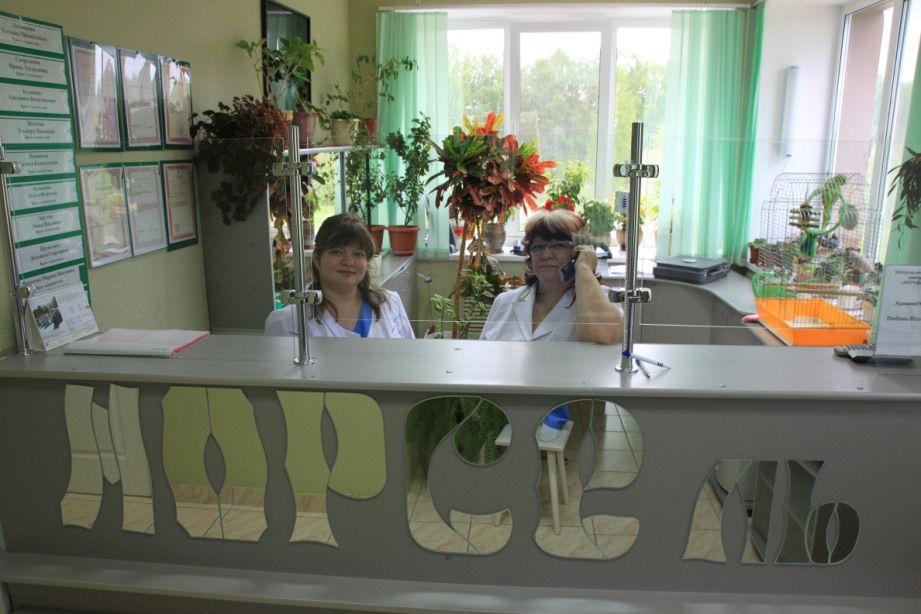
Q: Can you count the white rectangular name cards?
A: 9